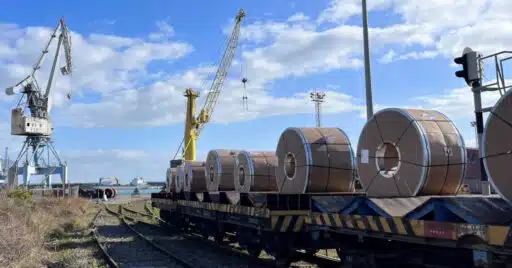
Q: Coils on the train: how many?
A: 8